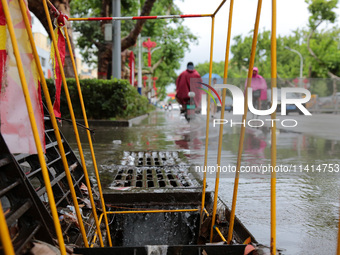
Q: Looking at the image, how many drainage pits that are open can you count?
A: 1